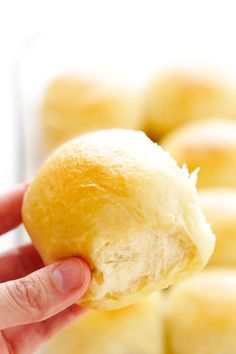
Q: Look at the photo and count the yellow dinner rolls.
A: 7